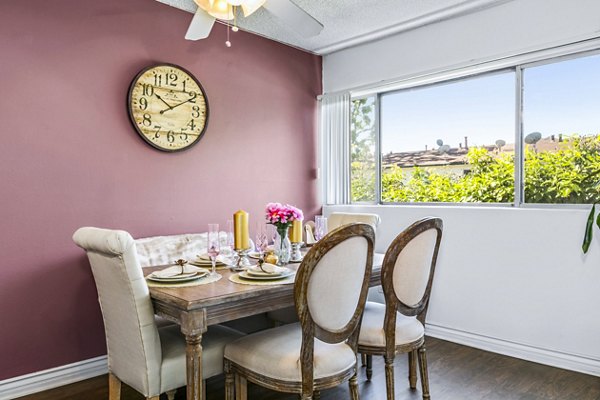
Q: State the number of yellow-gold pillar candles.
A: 2